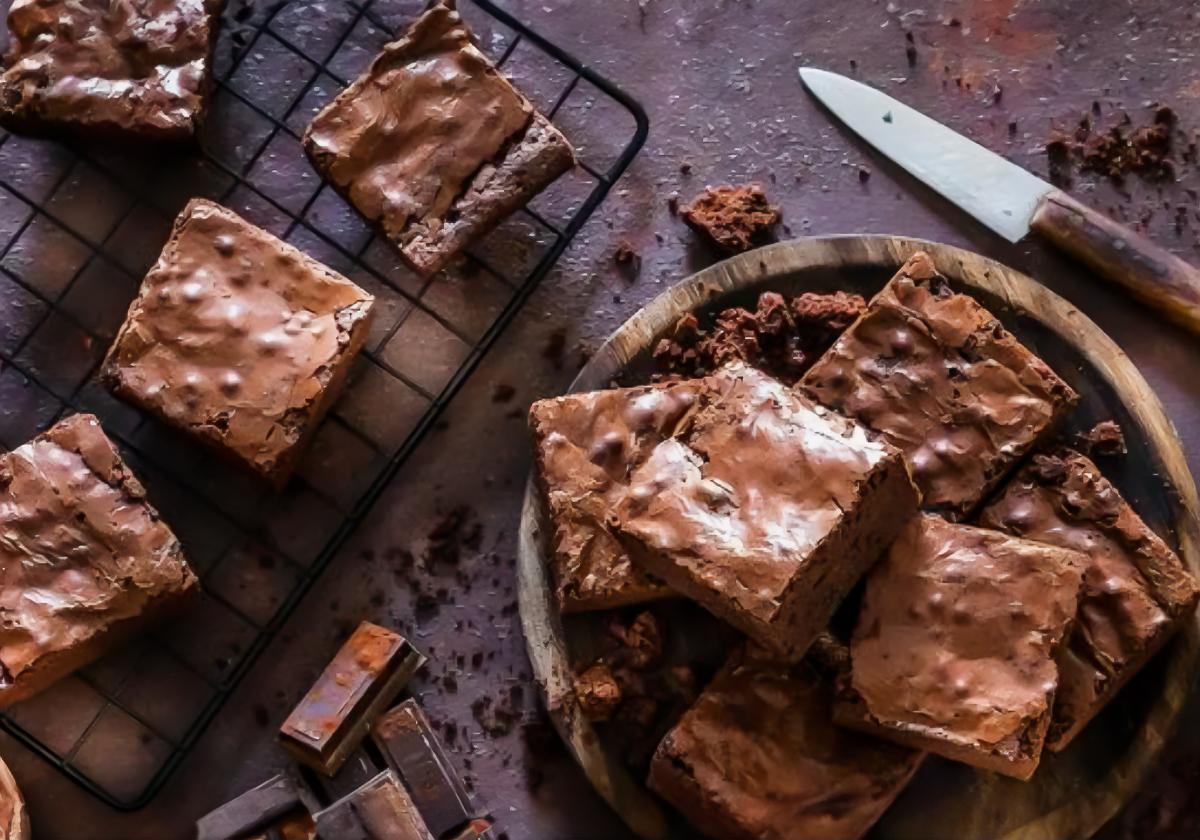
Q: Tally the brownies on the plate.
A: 6